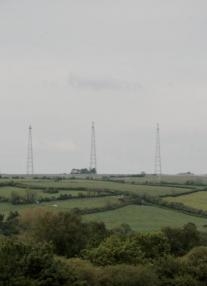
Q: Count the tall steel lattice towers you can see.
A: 3